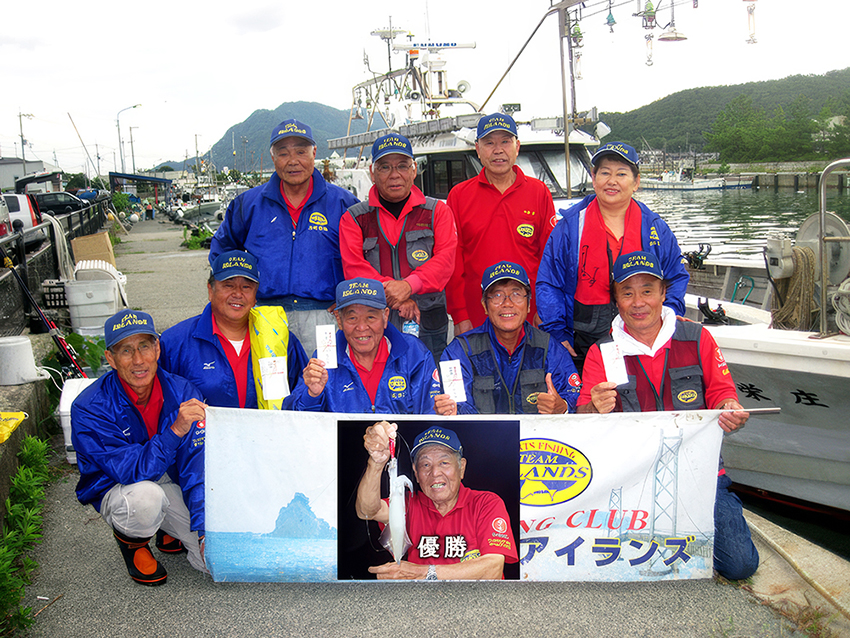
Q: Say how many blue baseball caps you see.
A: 10